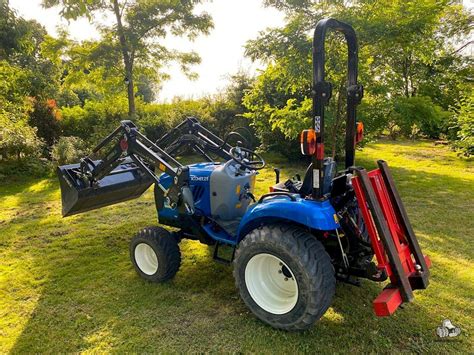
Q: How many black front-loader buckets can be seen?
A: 1